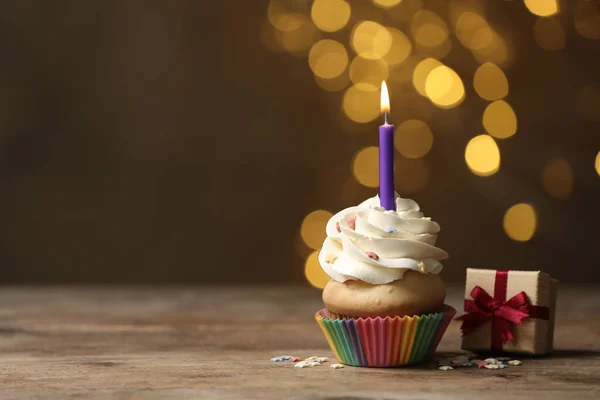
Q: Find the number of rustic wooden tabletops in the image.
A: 1